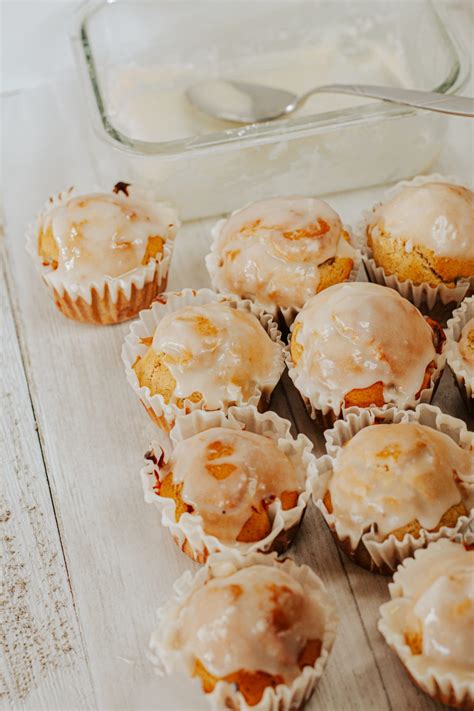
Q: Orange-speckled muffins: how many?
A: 10